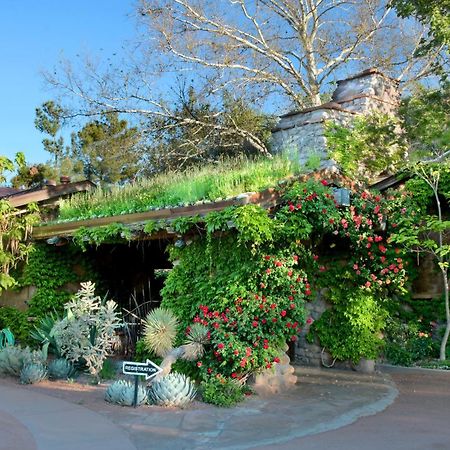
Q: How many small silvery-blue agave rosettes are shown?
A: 4